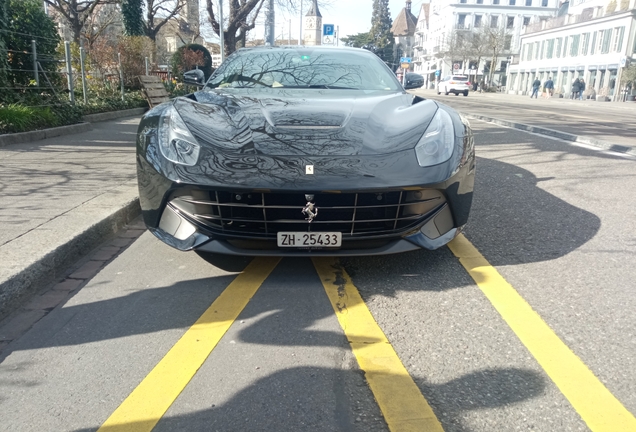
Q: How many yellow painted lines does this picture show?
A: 3